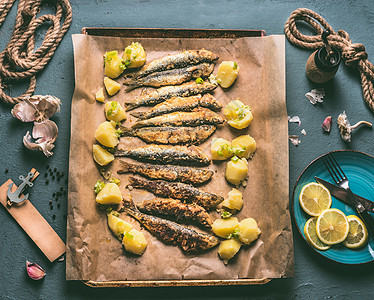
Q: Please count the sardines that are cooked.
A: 11